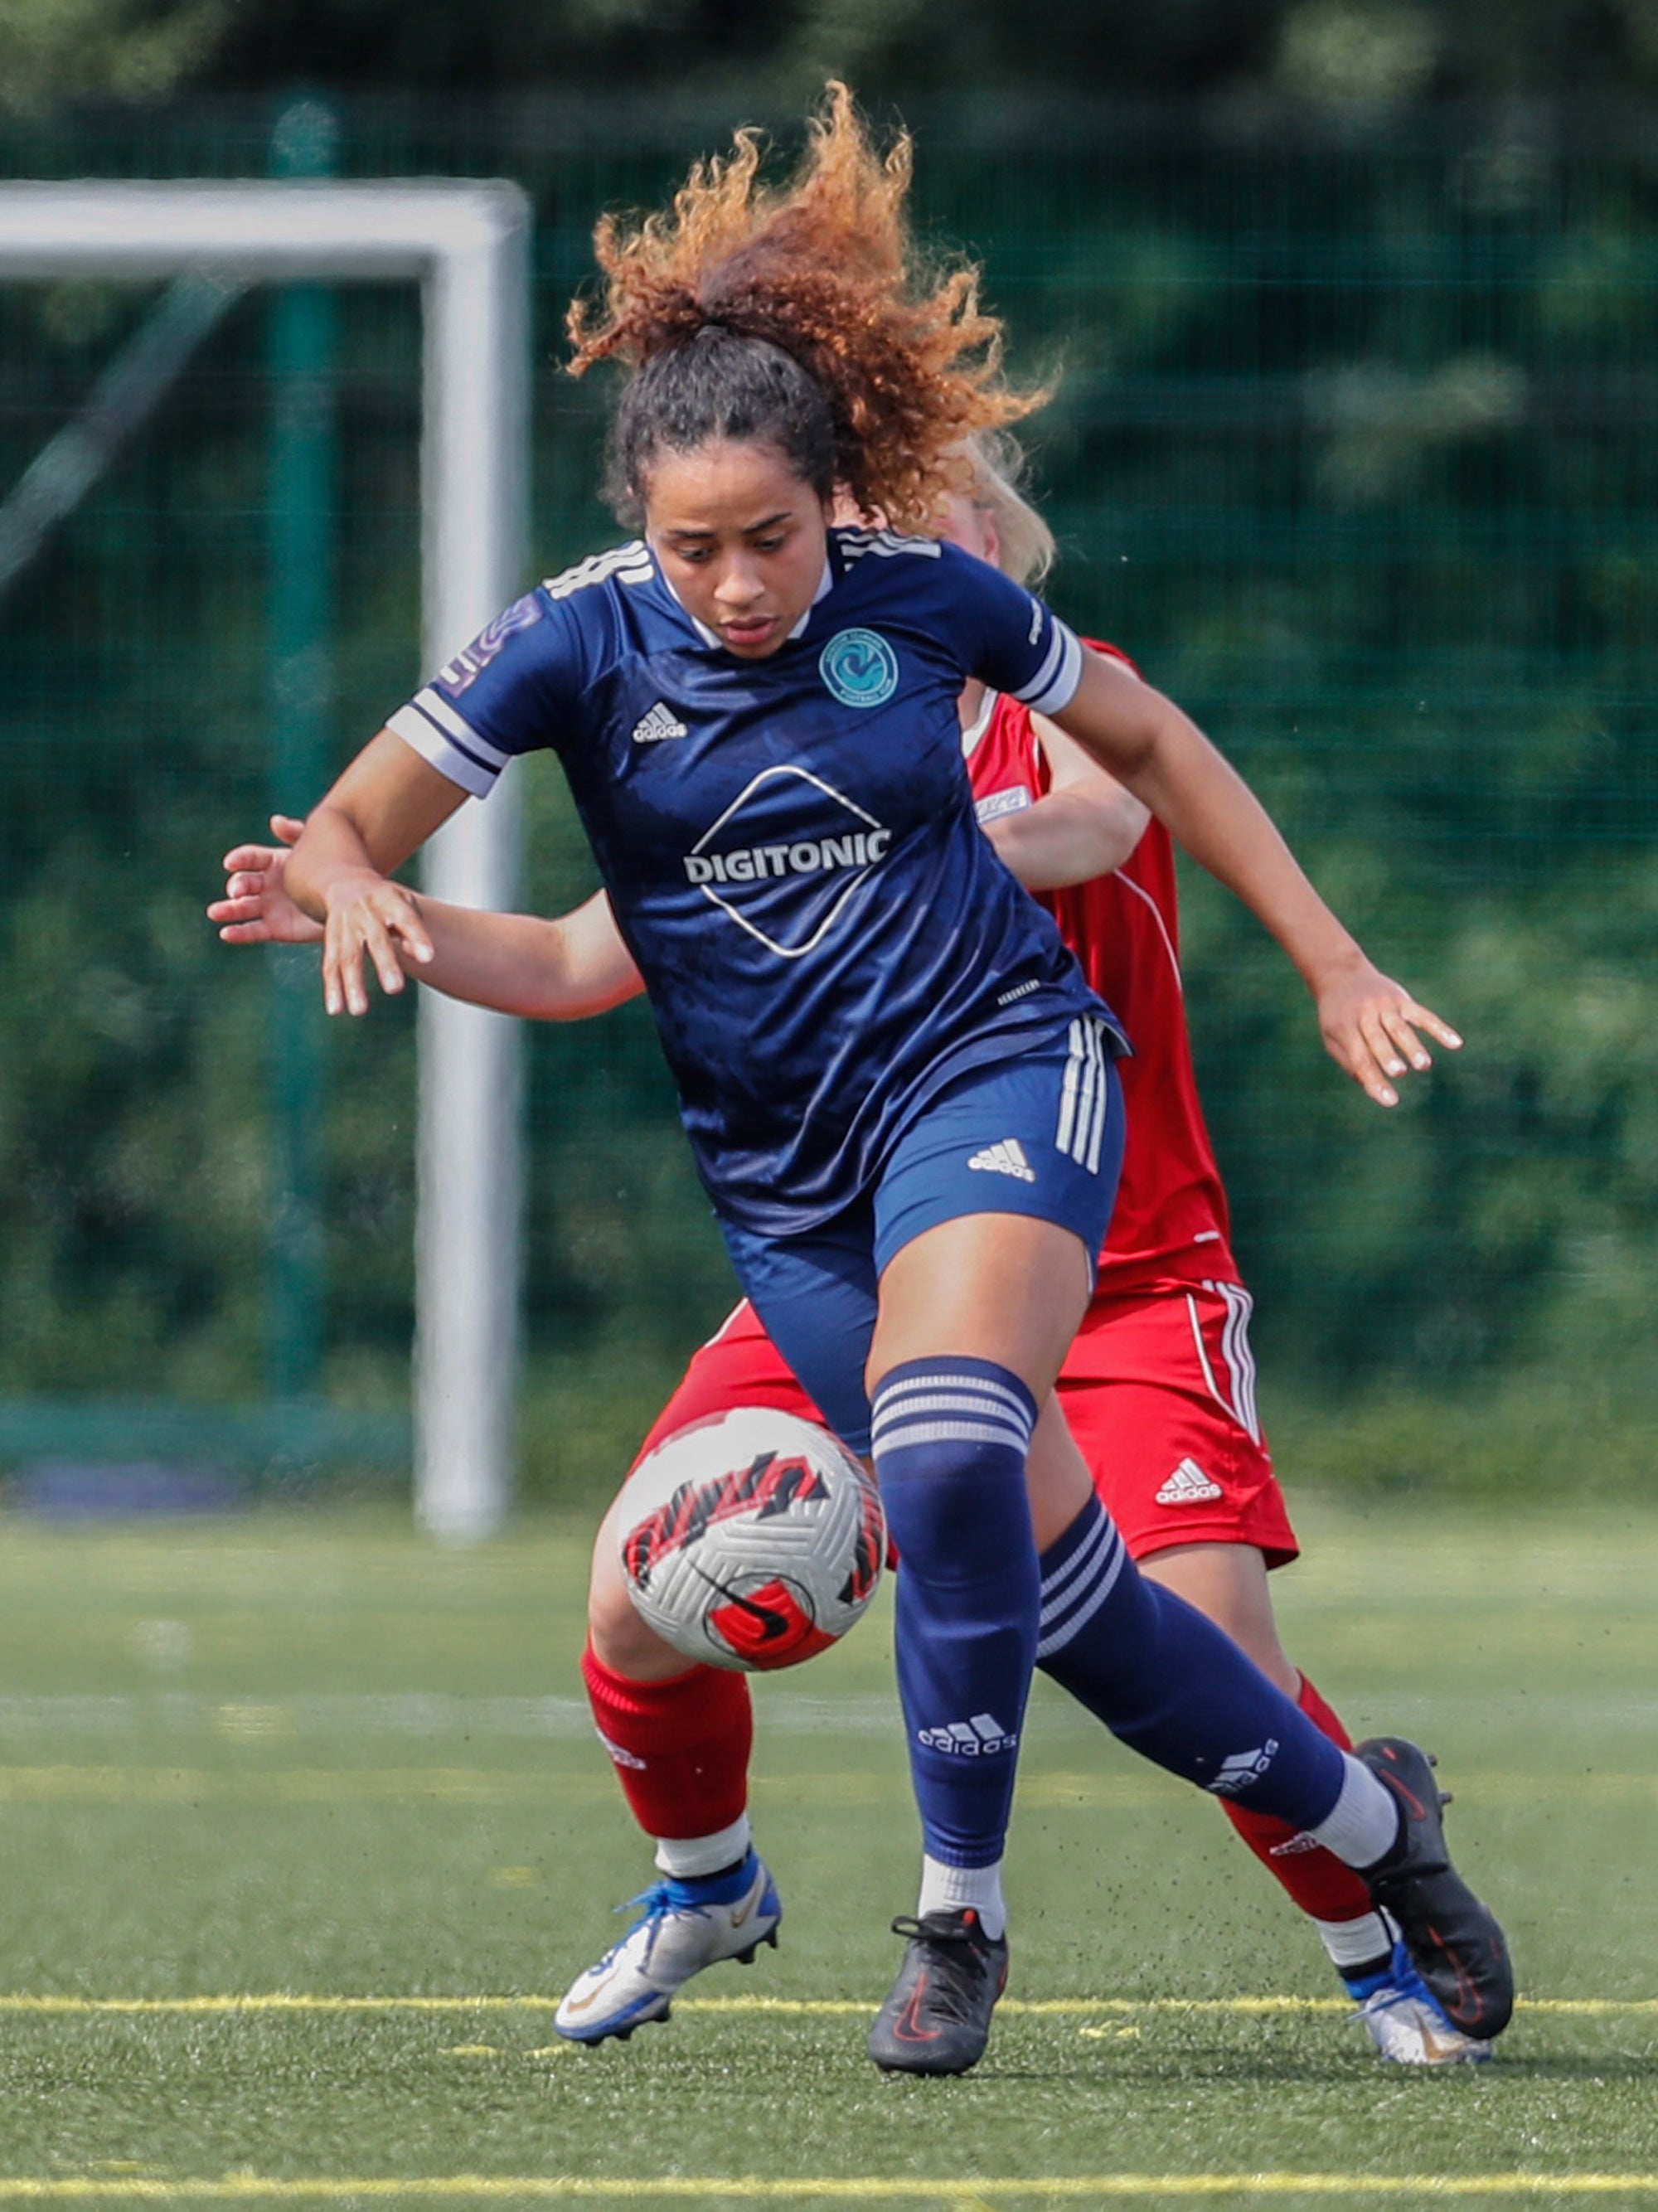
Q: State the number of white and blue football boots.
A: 2